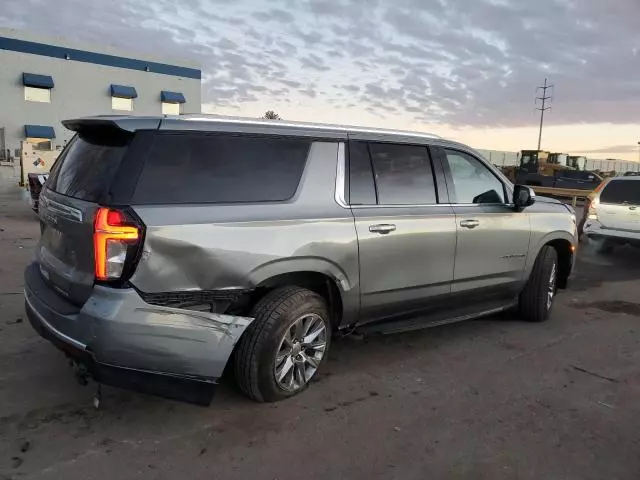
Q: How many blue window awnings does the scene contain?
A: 4